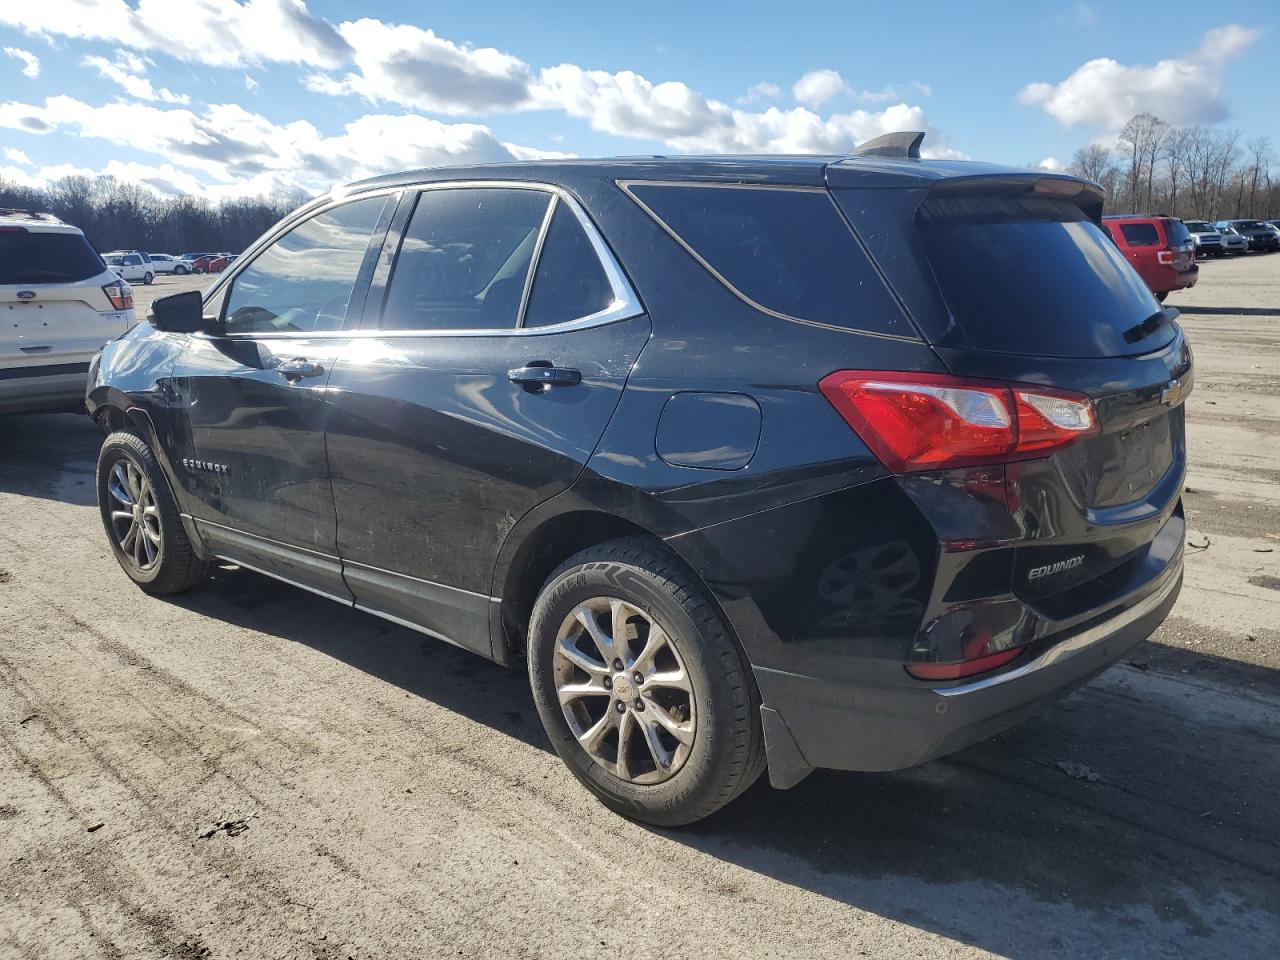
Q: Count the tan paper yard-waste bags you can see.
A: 0